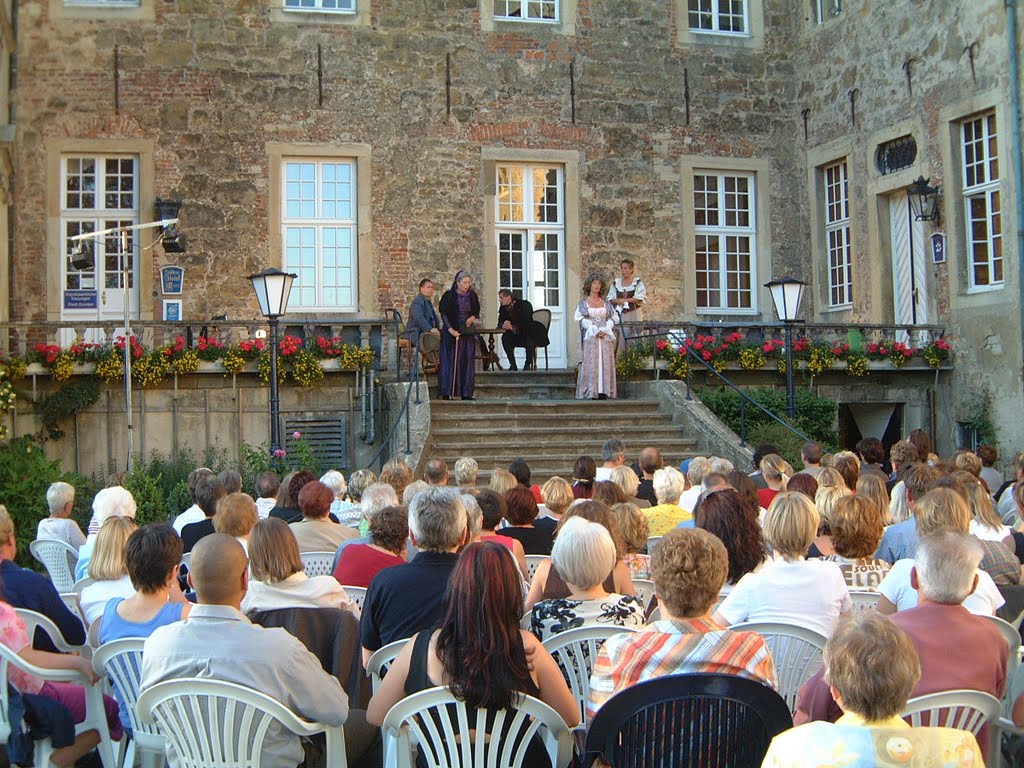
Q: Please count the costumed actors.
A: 5